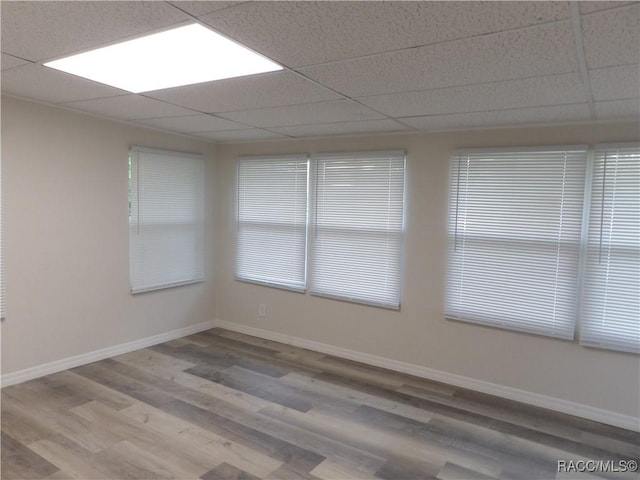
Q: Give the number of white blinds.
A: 5